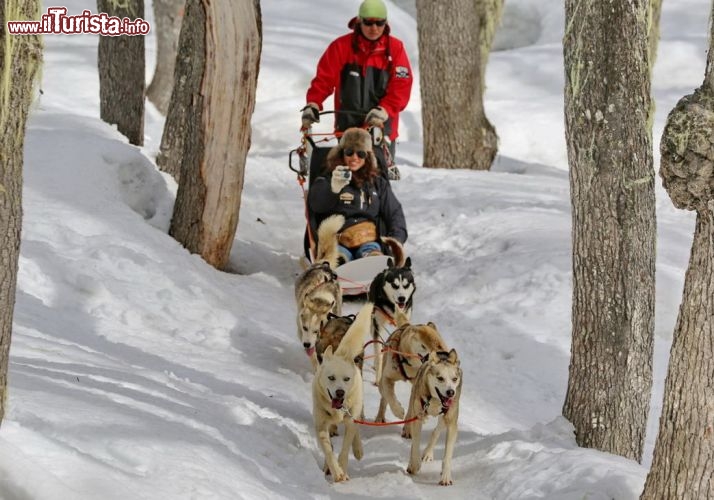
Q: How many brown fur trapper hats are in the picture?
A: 1